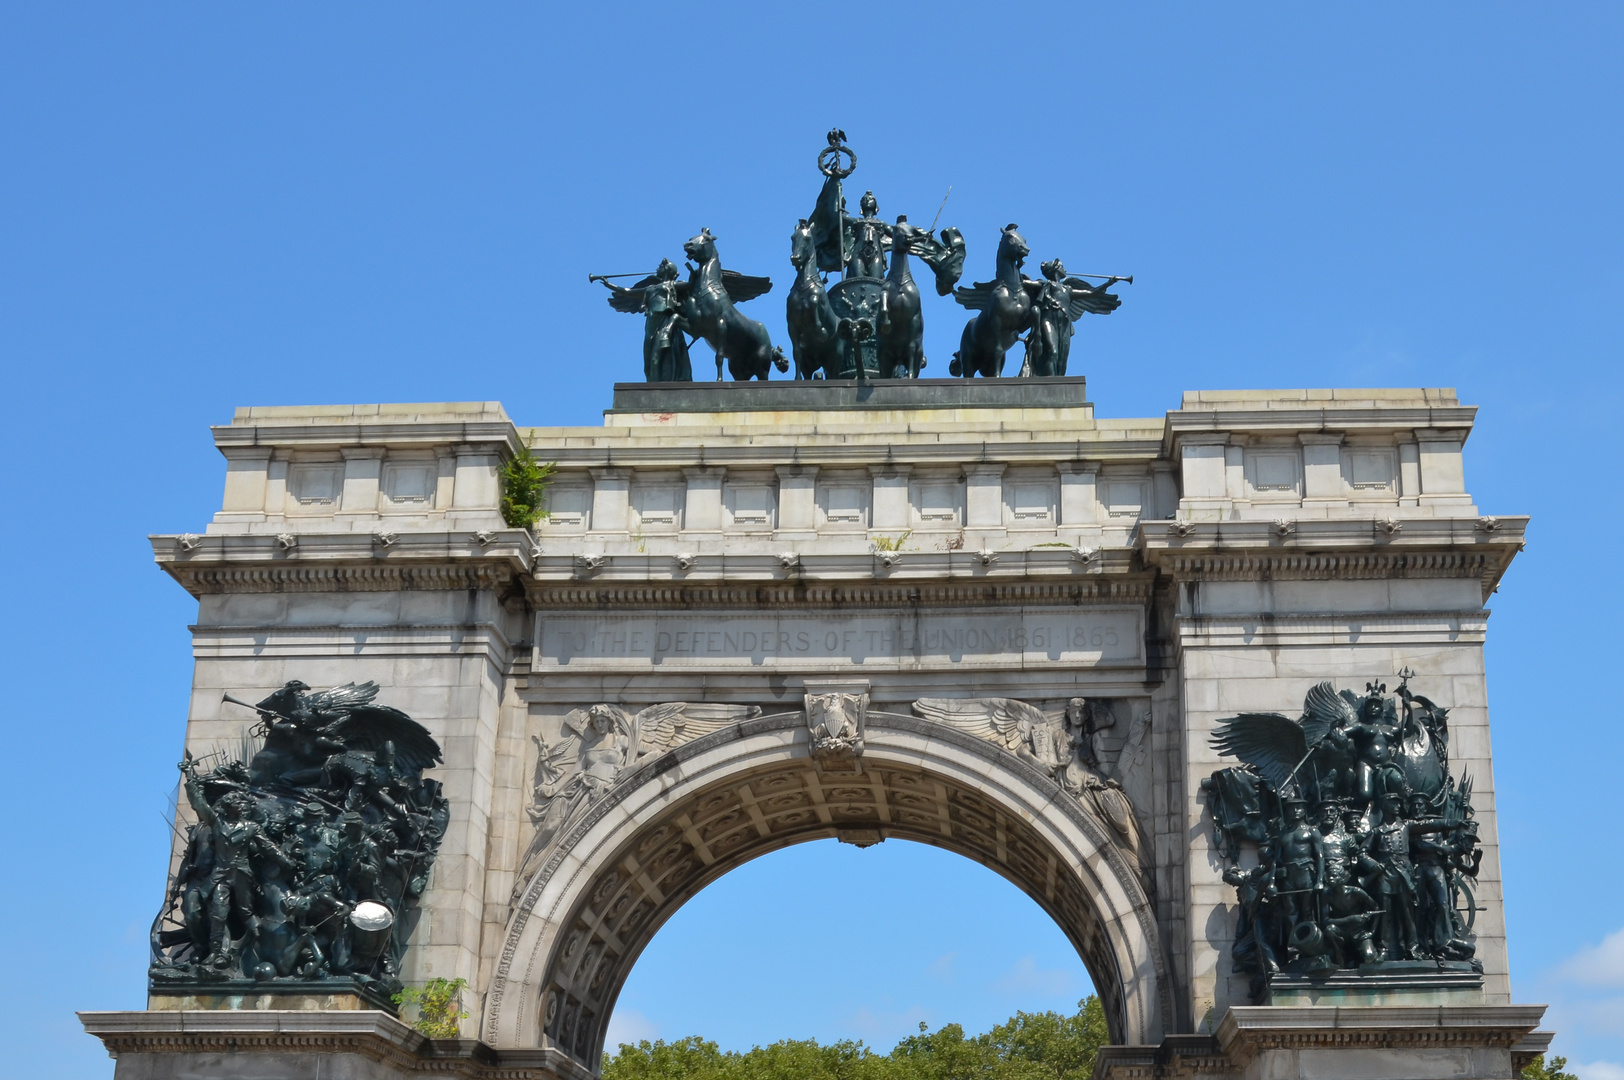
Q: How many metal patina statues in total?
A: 3